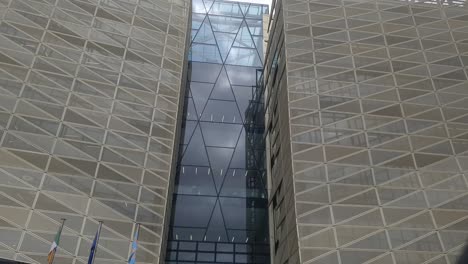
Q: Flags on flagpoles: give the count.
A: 3